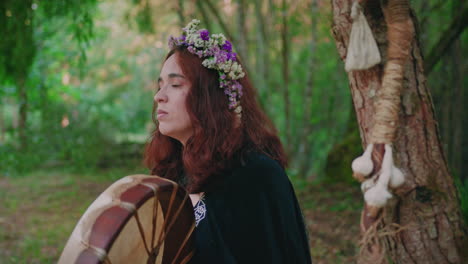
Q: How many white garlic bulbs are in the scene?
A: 3